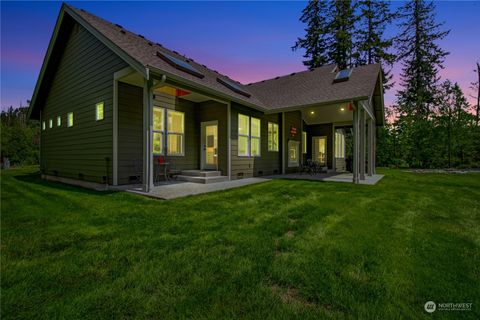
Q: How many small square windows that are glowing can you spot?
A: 5